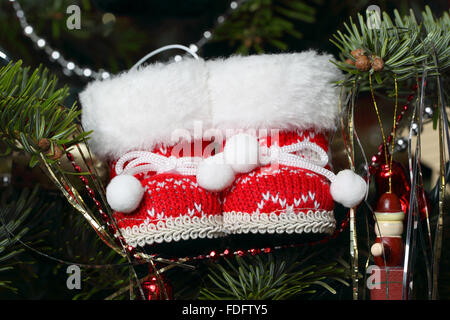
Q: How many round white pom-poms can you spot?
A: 4